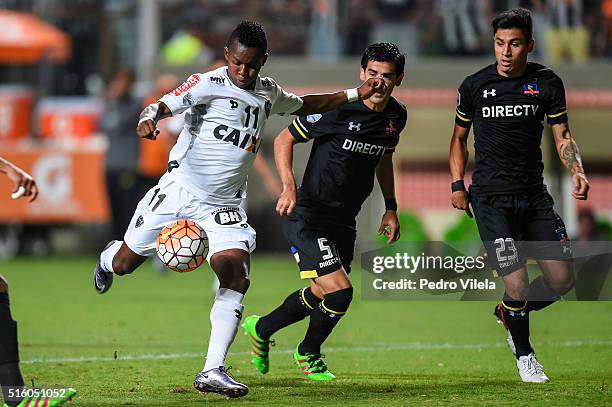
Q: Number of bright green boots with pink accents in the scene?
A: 3